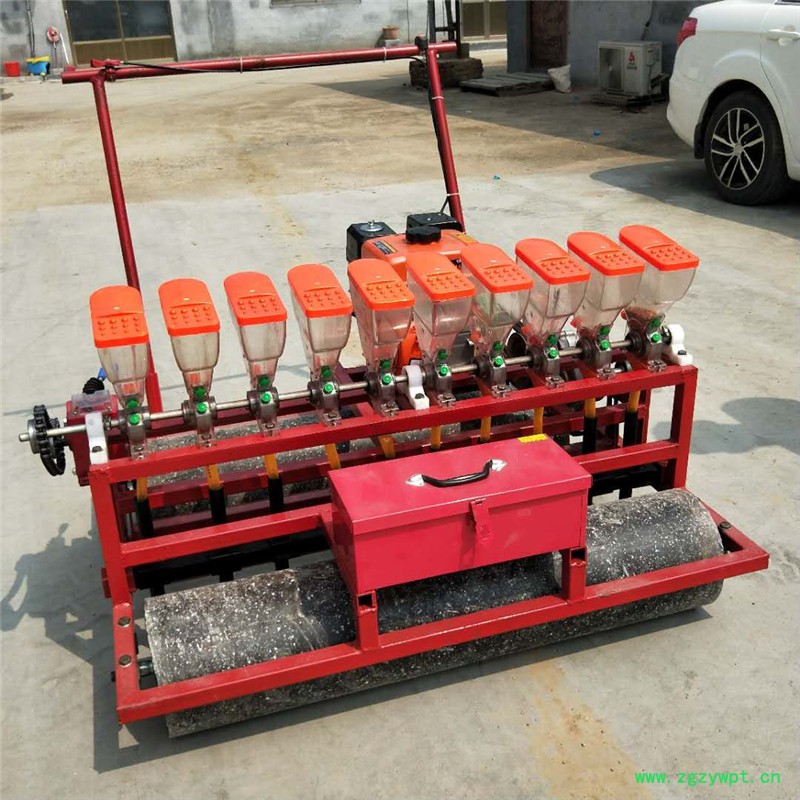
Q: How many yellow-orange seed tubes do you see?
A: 10